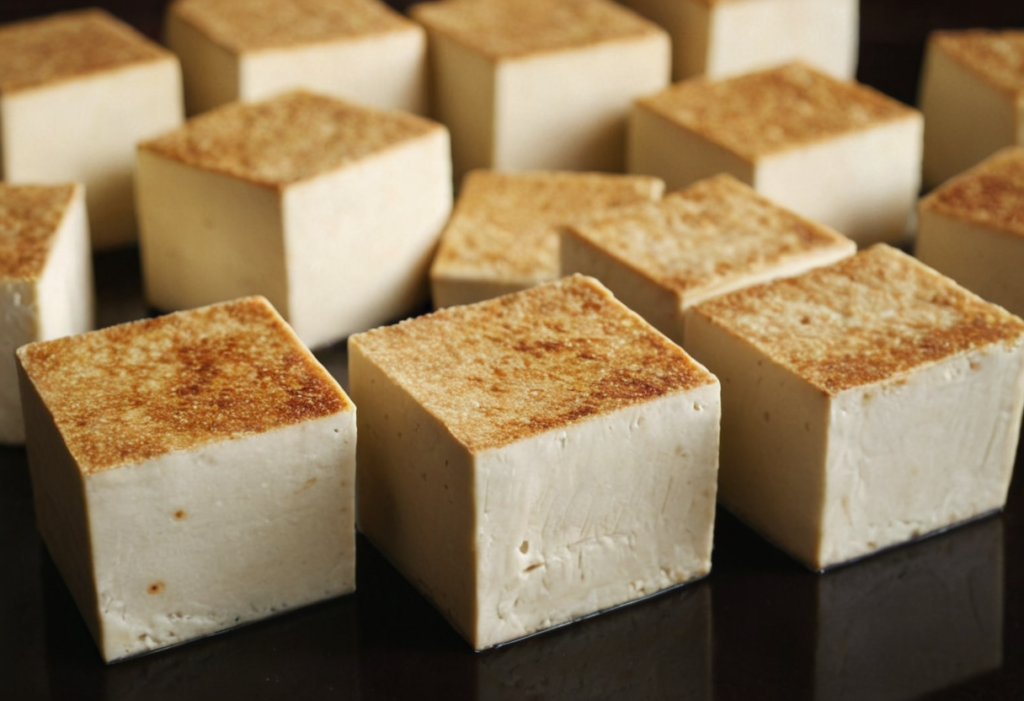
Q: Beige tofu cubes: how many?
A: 14